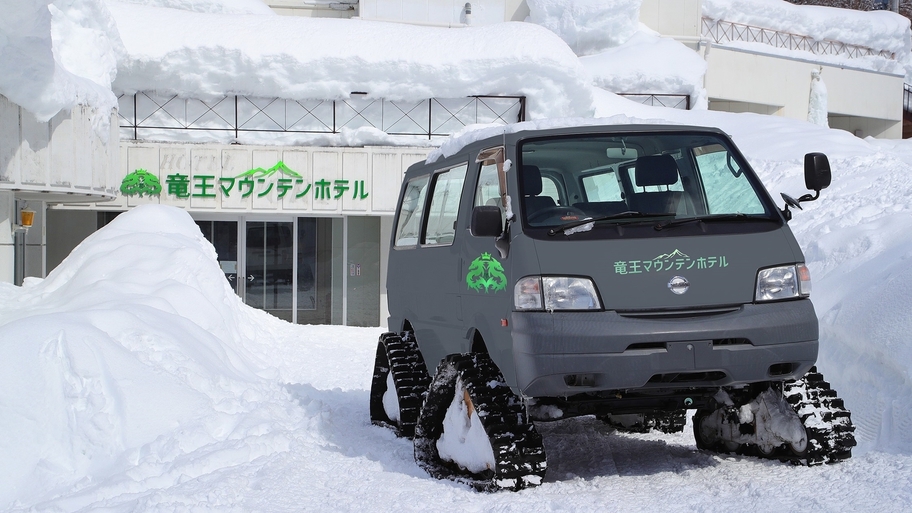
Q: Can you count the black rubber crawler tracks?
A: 4